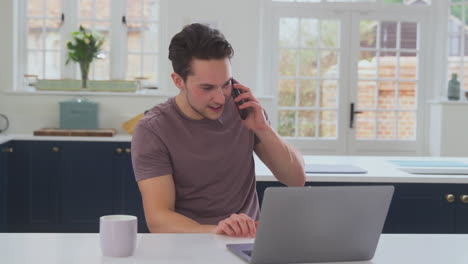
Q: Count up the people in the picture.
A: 1